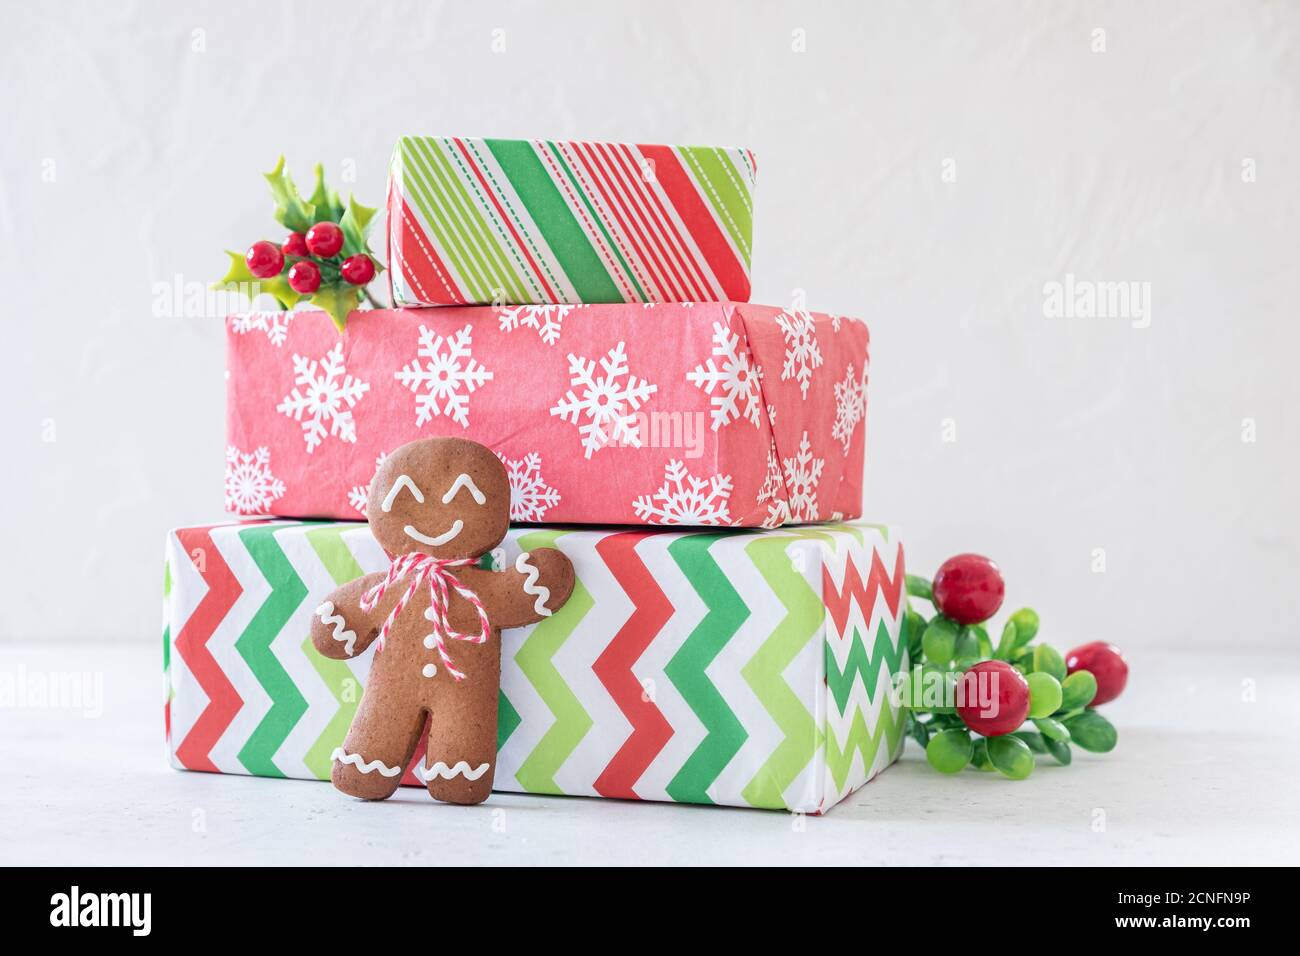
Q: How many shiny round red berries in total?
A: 8